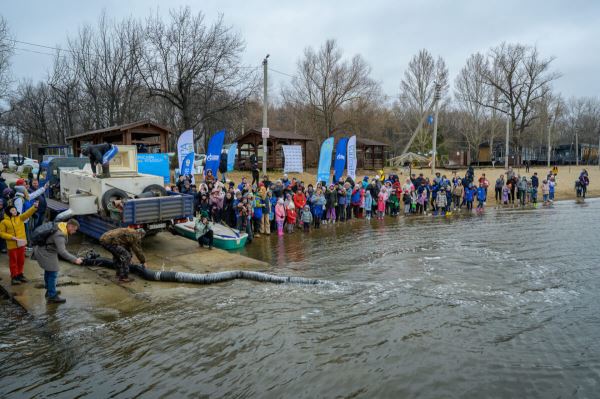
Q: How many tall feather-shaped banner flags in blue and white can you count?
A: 7